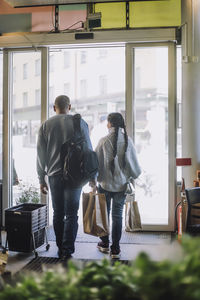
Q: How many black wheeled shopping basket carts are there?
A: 1